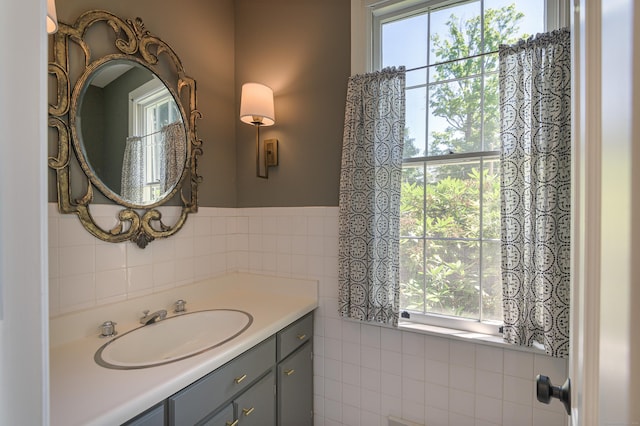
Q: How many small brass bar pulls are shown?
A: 5